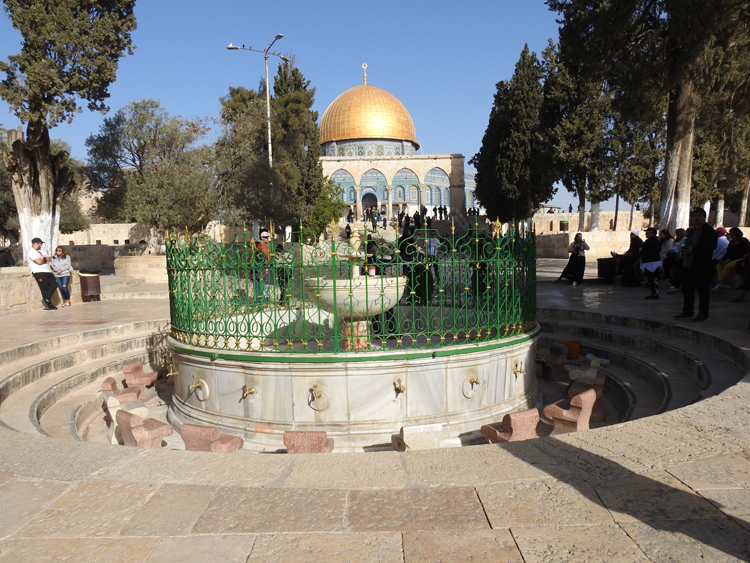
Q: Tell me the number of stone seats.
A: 12